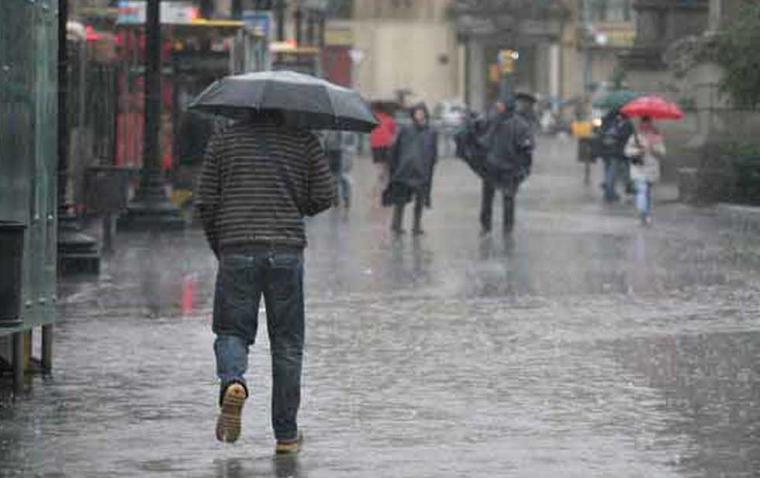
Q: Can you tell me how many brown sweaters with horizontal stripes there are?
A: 1